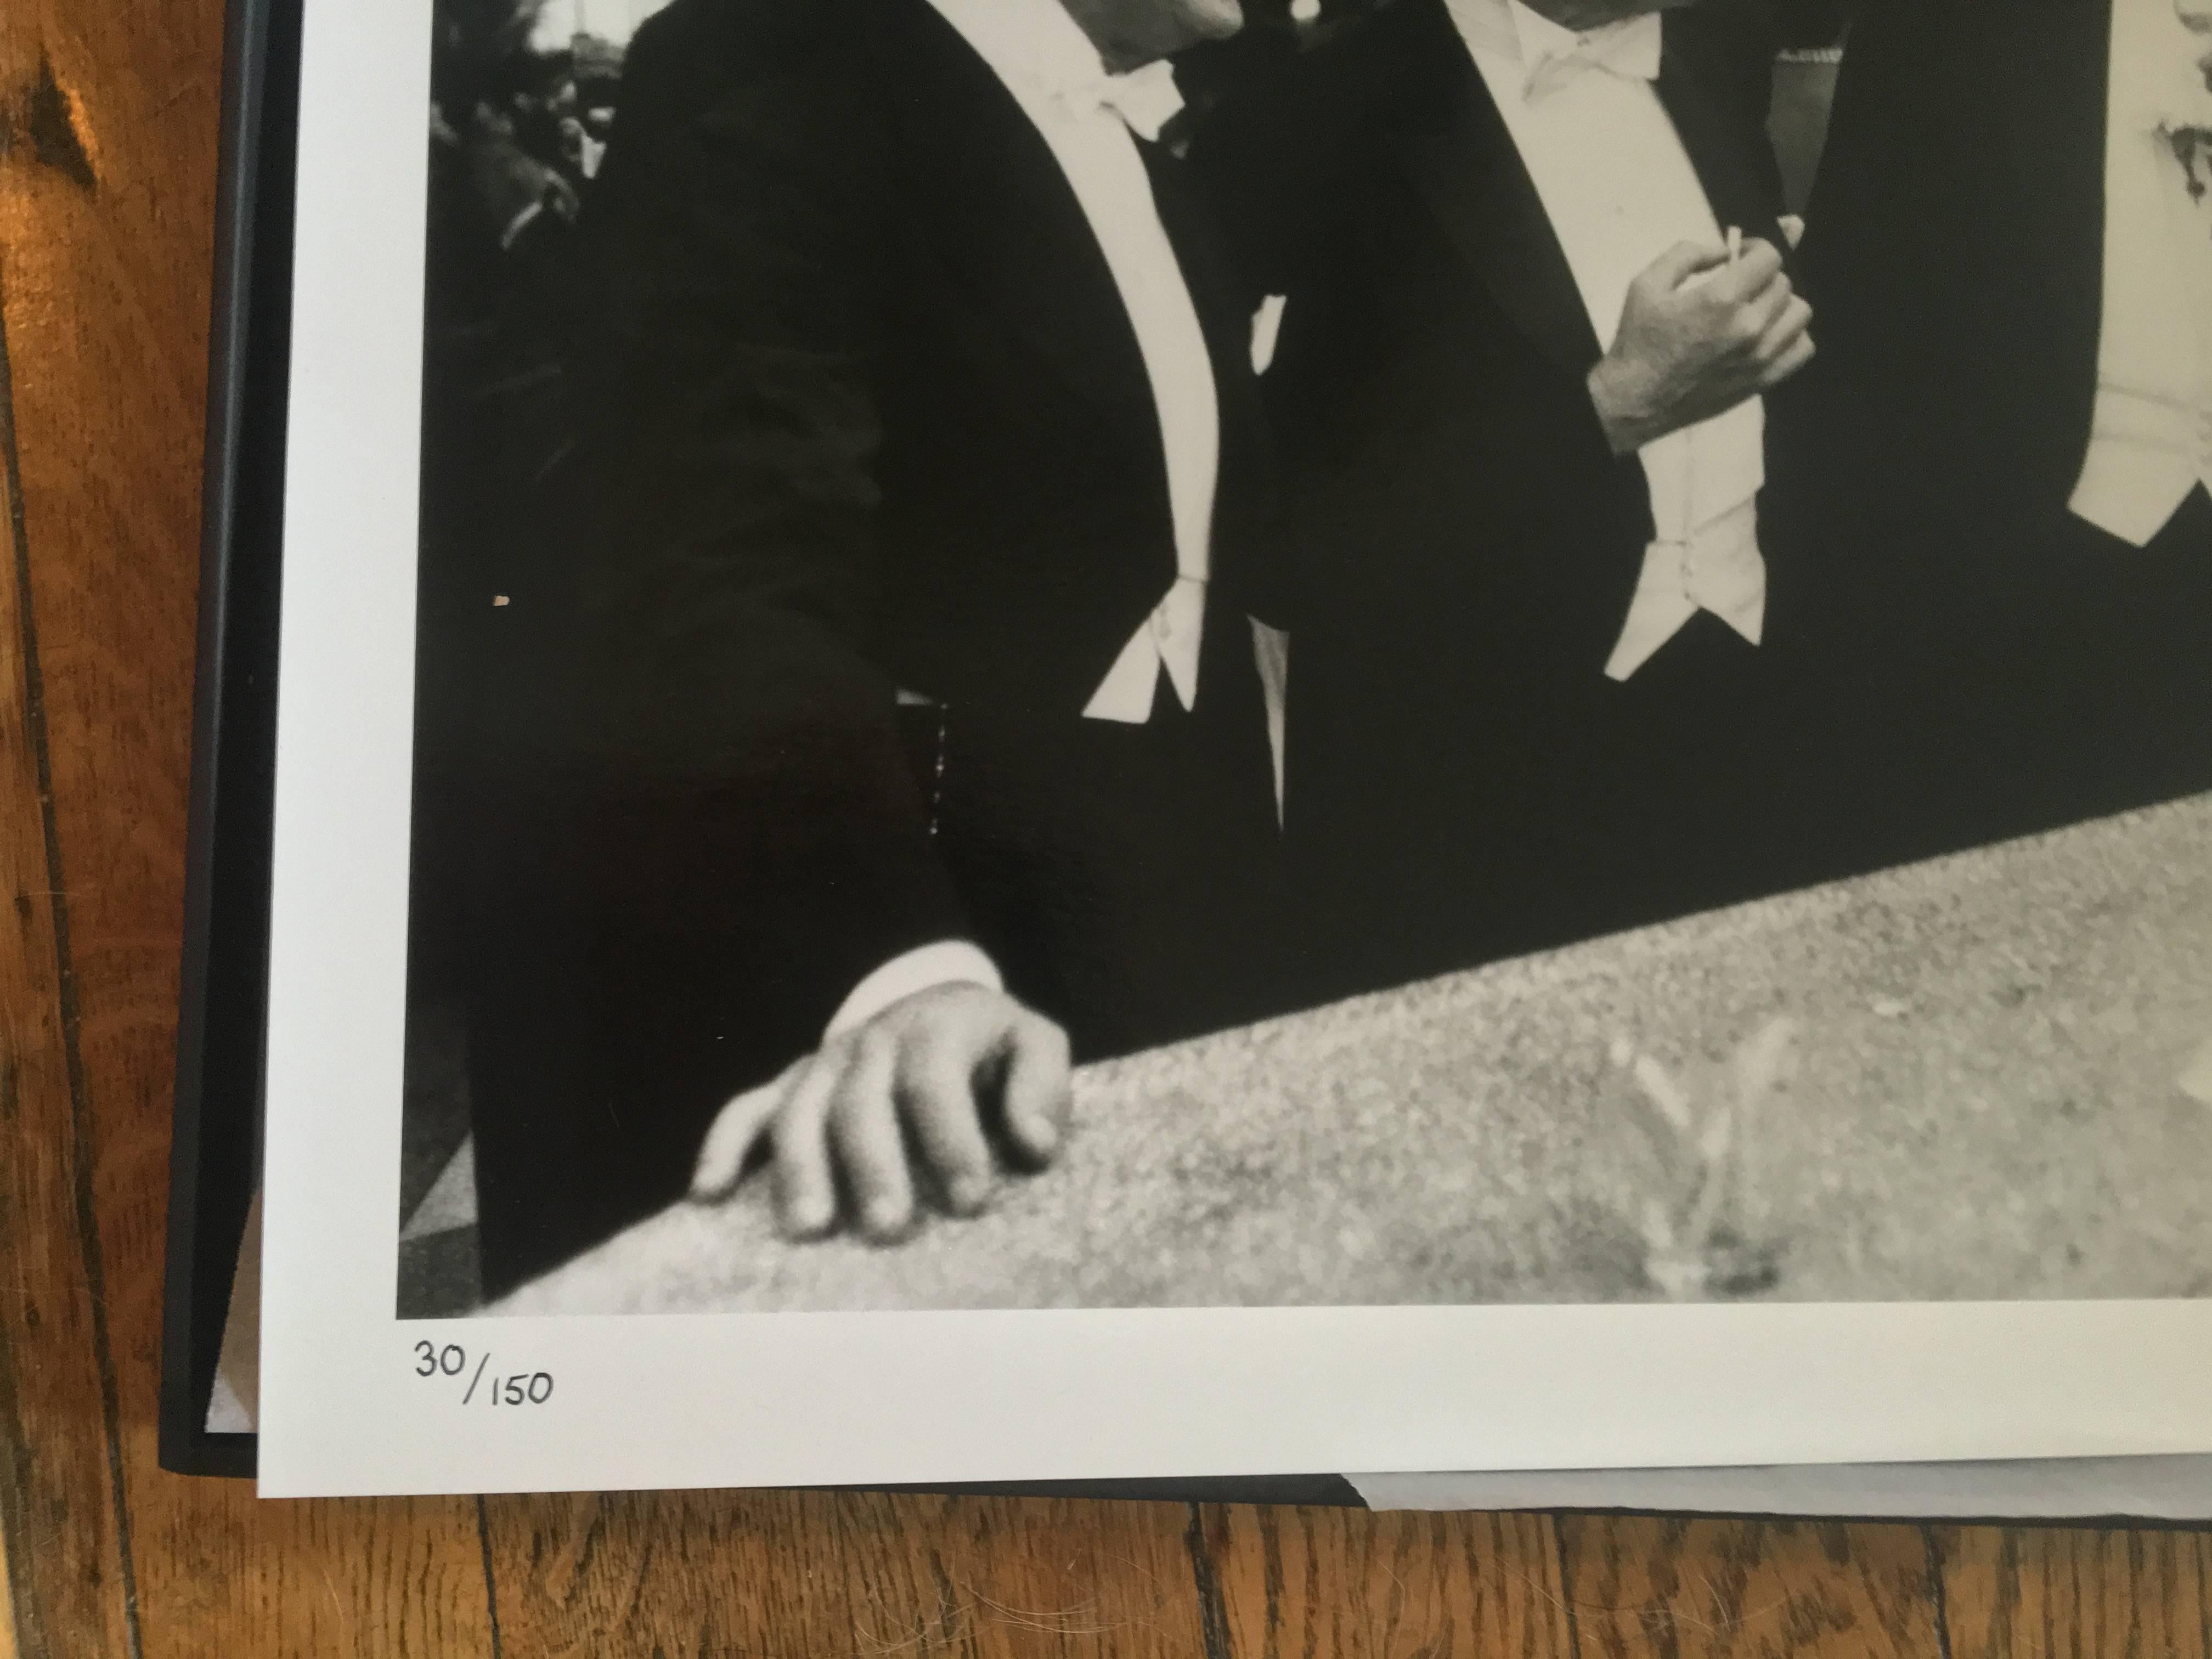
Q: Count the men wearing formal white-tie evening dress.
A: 3